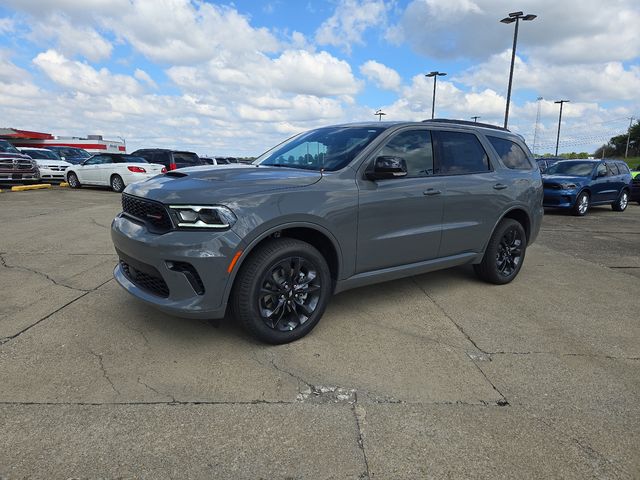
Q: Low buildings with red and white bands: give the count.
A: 1